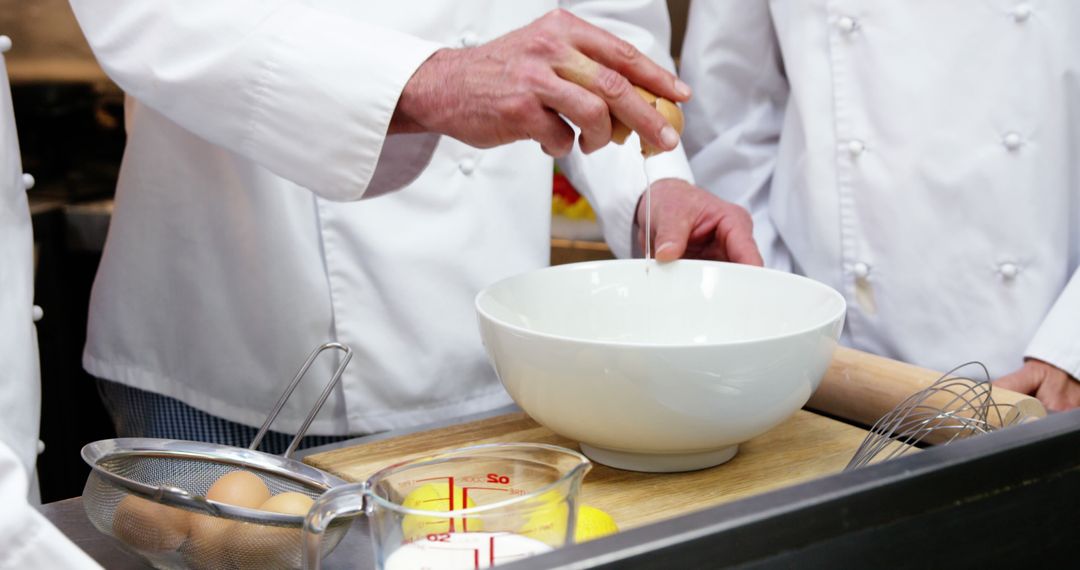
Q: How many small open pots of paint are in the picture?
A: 0